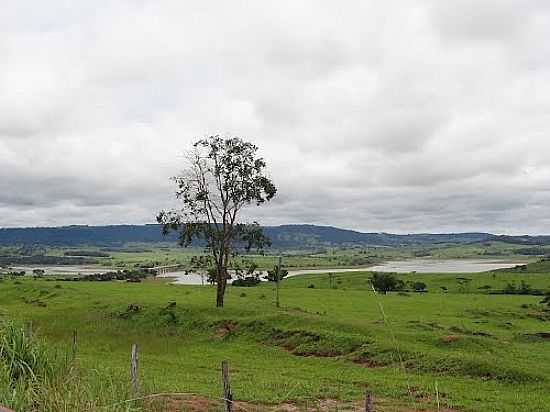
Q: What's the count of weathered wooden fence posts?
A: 5